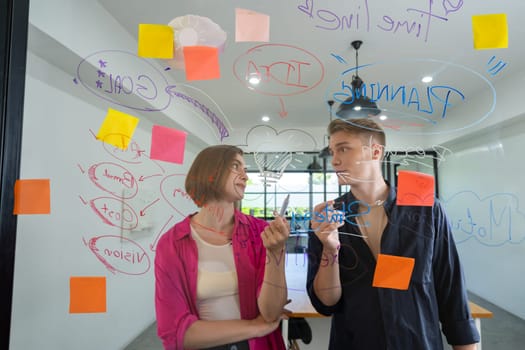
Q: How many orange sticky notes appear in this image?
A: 3